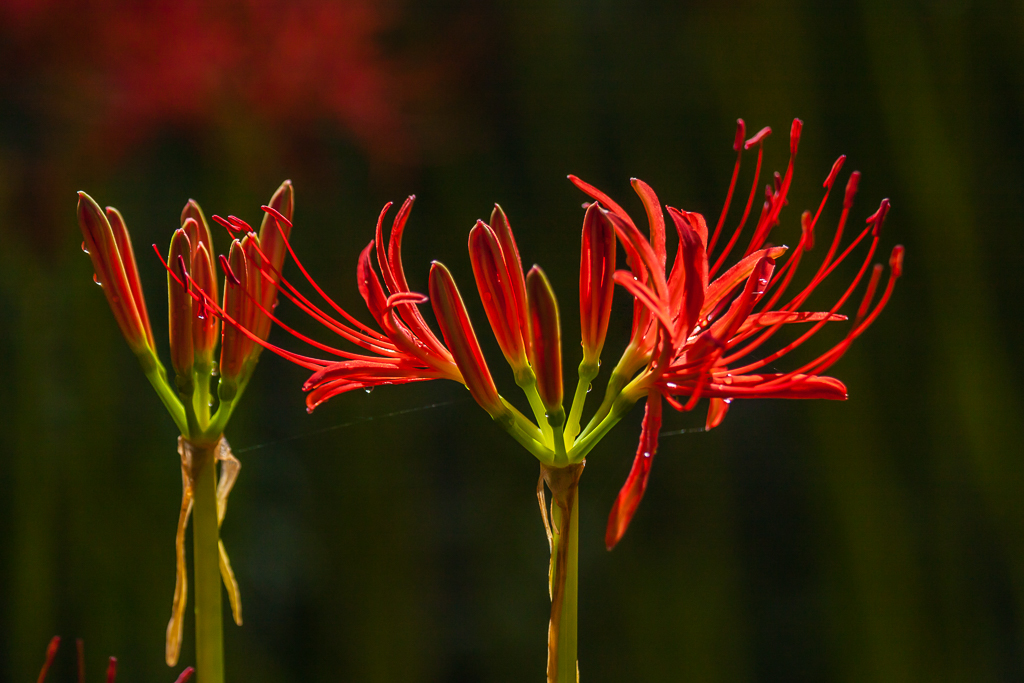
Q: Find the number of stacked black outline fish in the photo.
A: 0